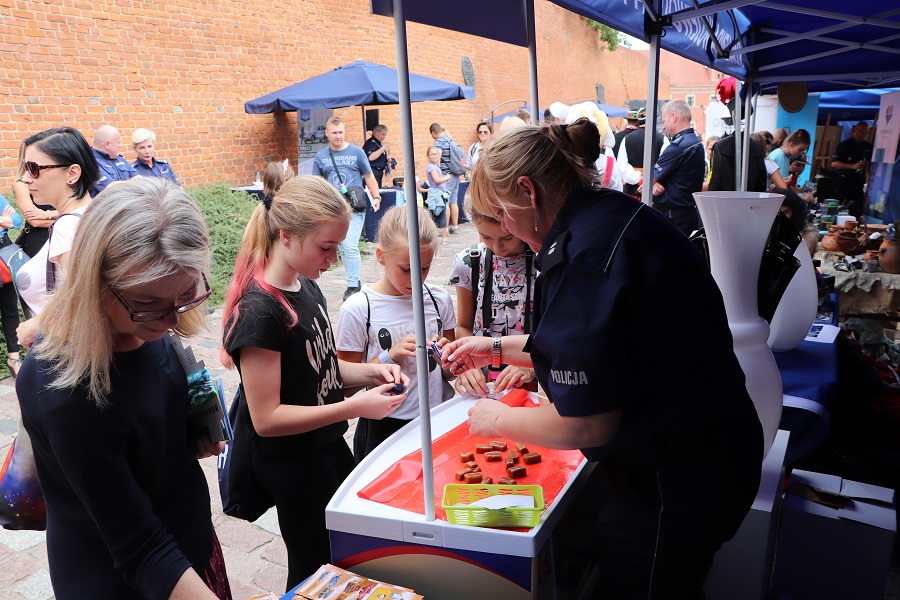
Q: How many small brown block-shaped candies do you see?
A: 15